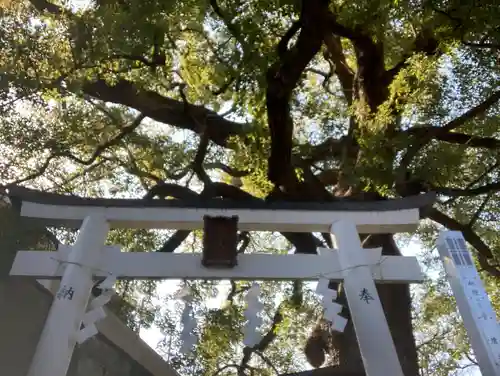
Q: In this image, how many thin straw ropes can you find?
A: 2